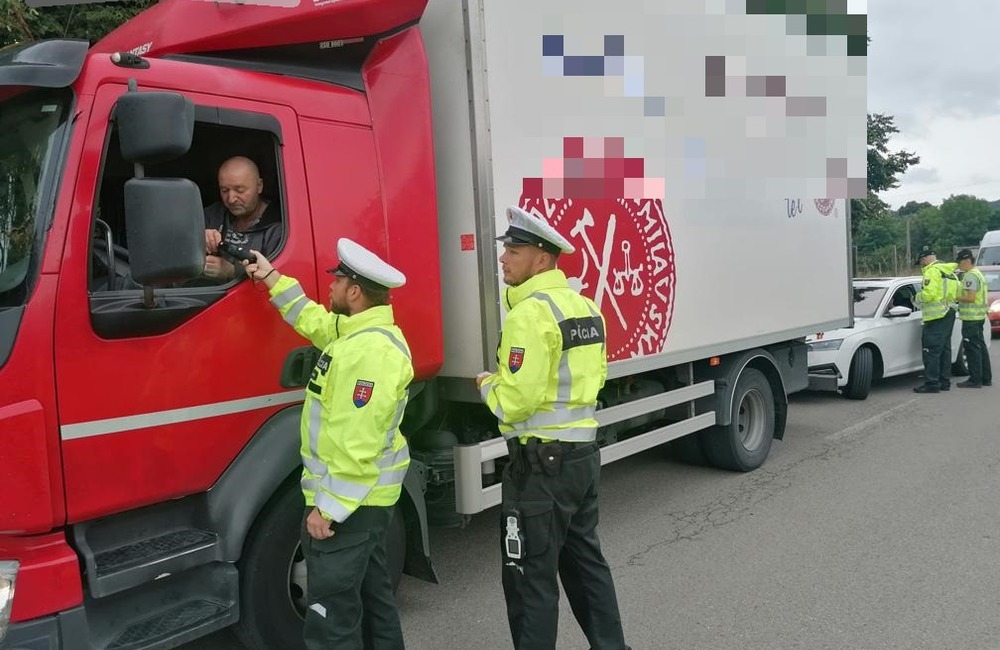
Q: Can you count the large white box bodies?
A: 1